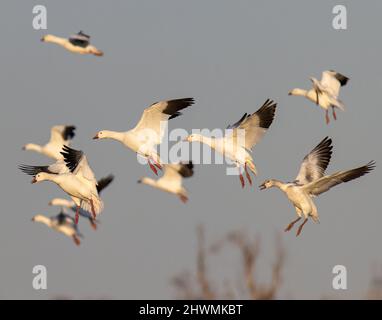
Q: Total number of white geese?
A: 10